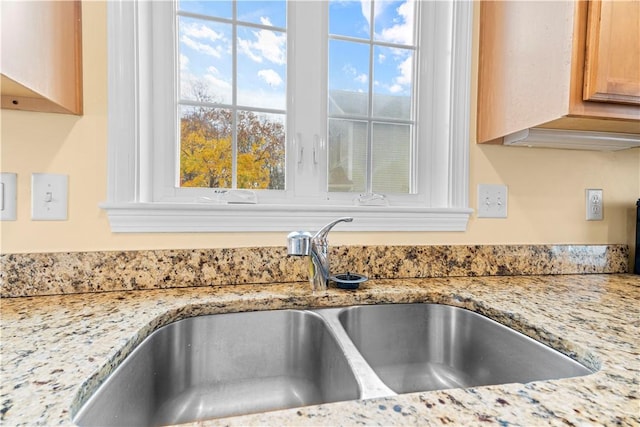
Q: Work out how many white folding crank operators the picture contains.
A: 2